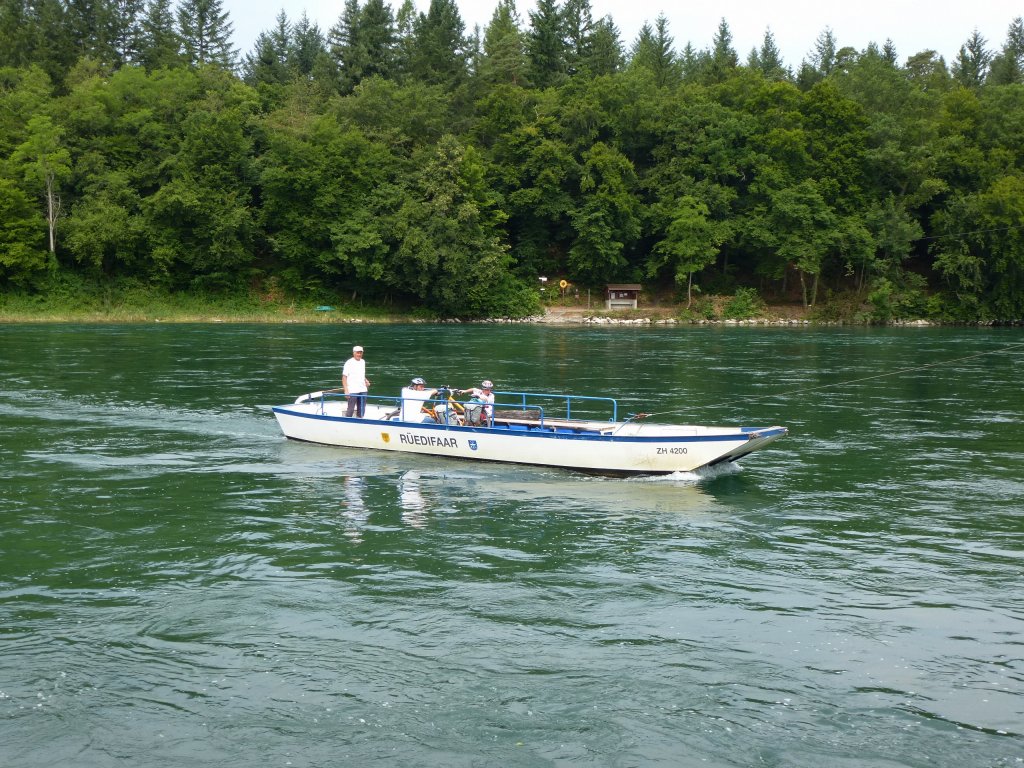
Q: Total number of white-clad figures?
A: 3